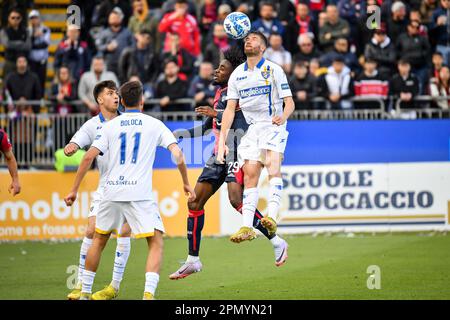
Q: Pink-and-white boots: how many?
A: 2